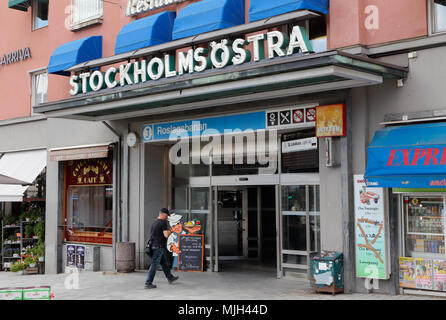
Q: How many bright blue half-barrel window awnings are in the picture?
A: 4